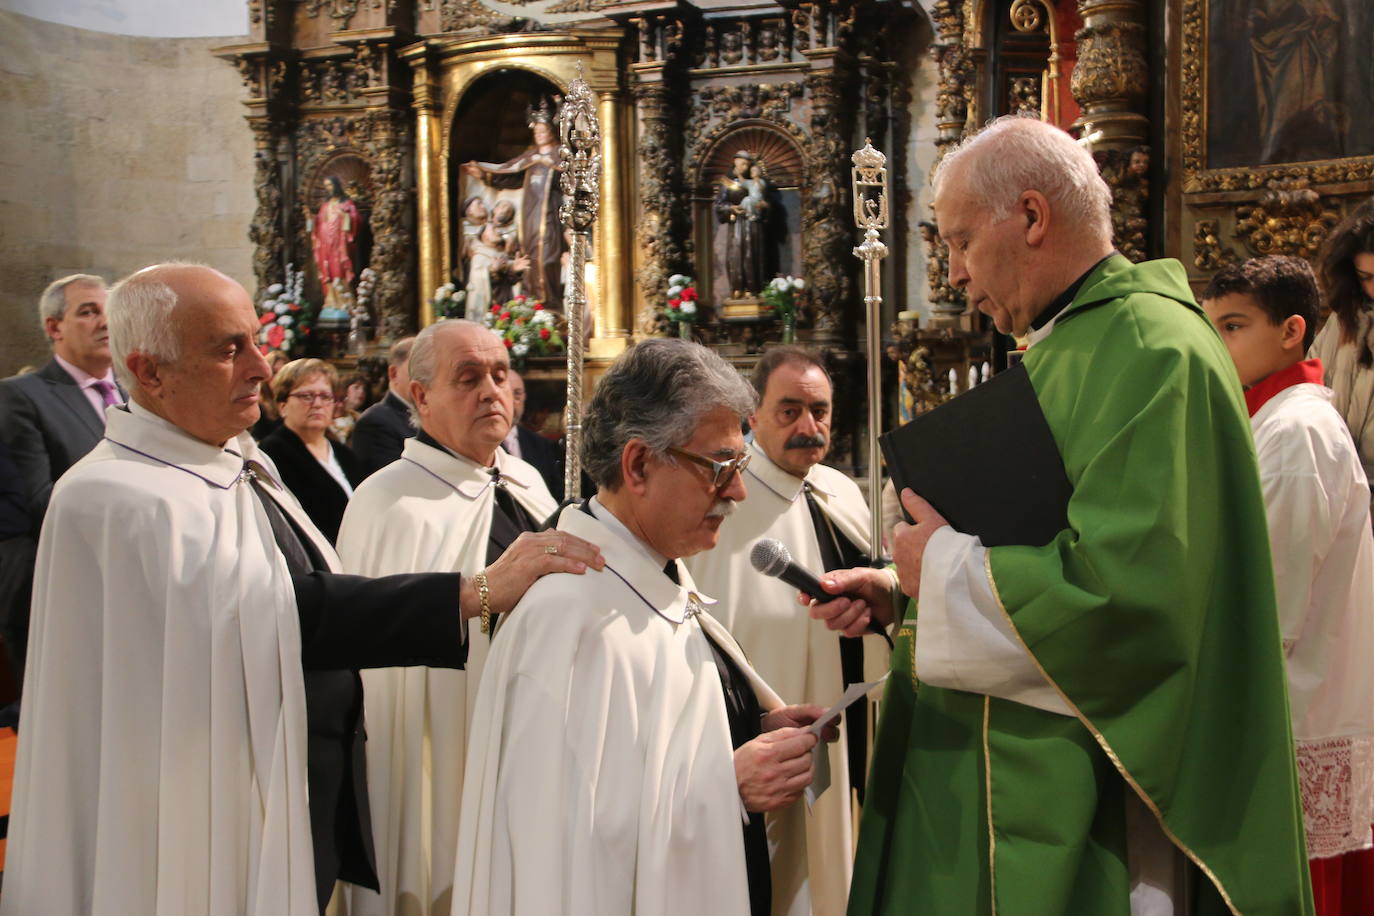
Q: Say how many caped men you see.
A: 4